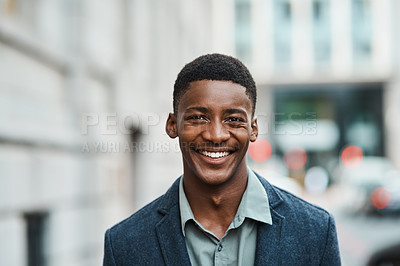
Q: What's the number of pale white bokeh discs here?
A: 1